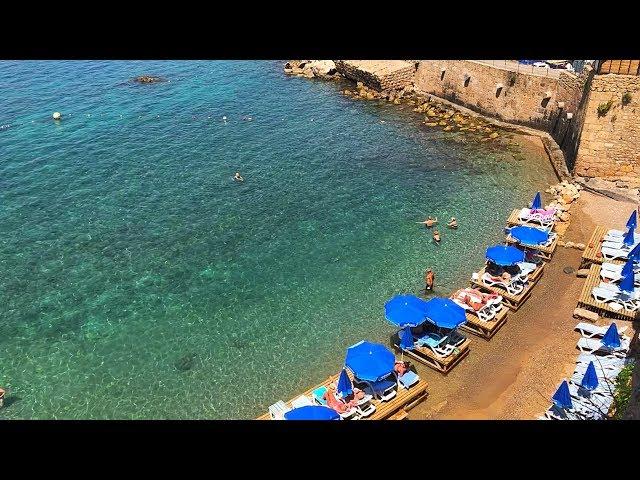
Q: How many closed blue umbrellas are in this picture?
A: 11